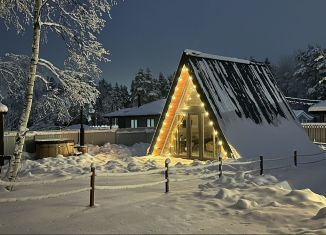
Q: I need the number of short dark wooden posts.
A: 5